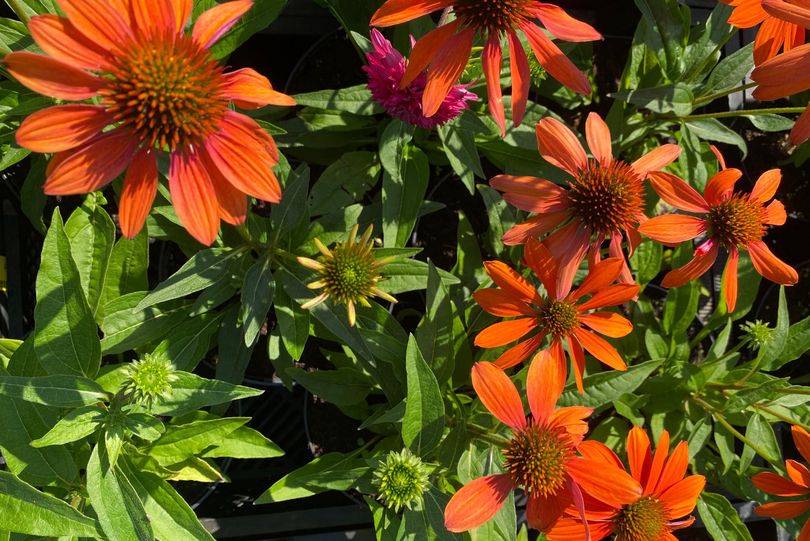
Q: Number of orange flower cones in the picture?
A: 7